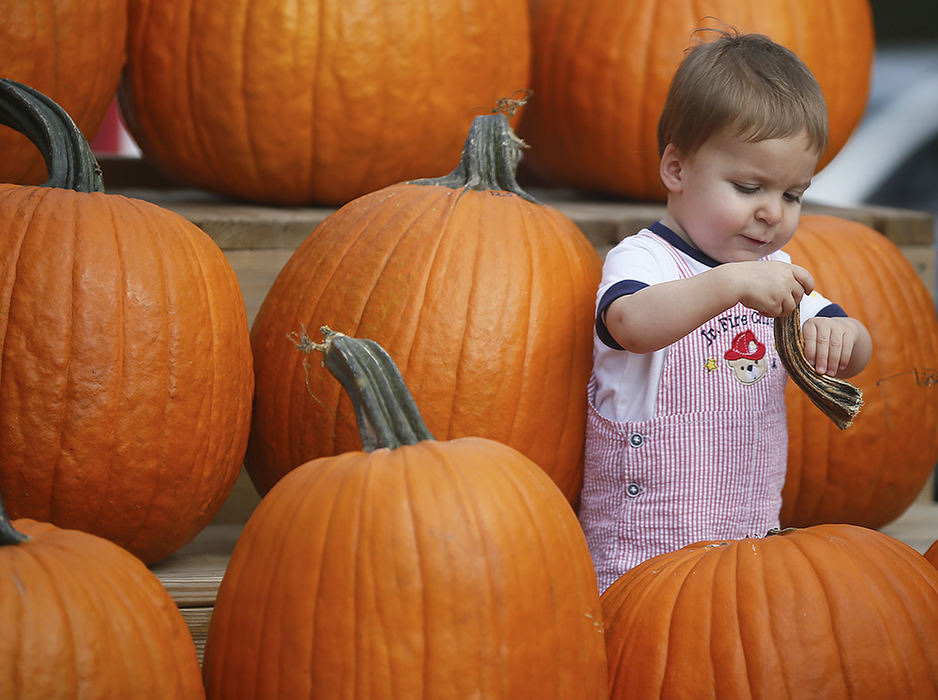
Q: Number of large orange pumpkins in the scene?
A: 9